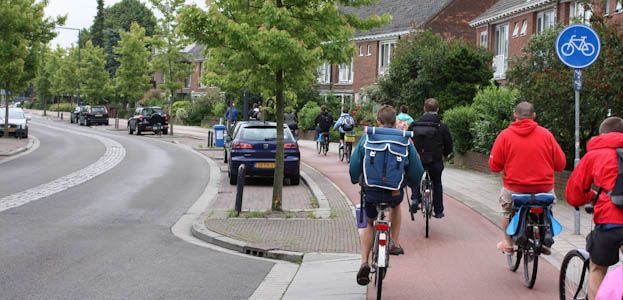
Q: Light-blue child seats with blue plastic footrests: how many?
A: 0